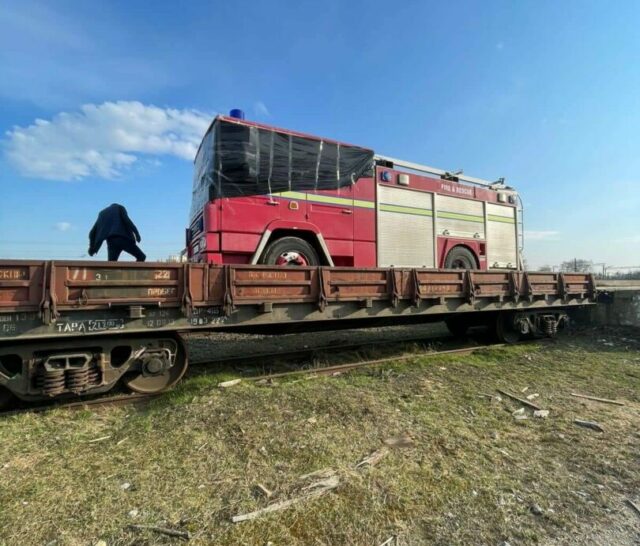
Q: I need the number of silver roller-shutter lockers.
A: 3